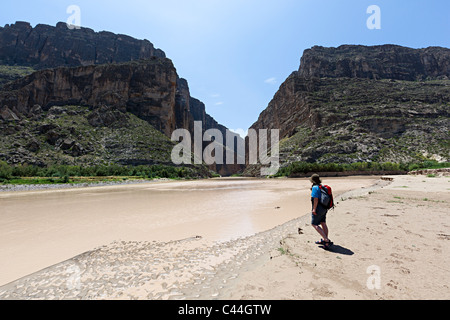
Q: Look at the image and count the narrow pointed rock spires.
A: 0